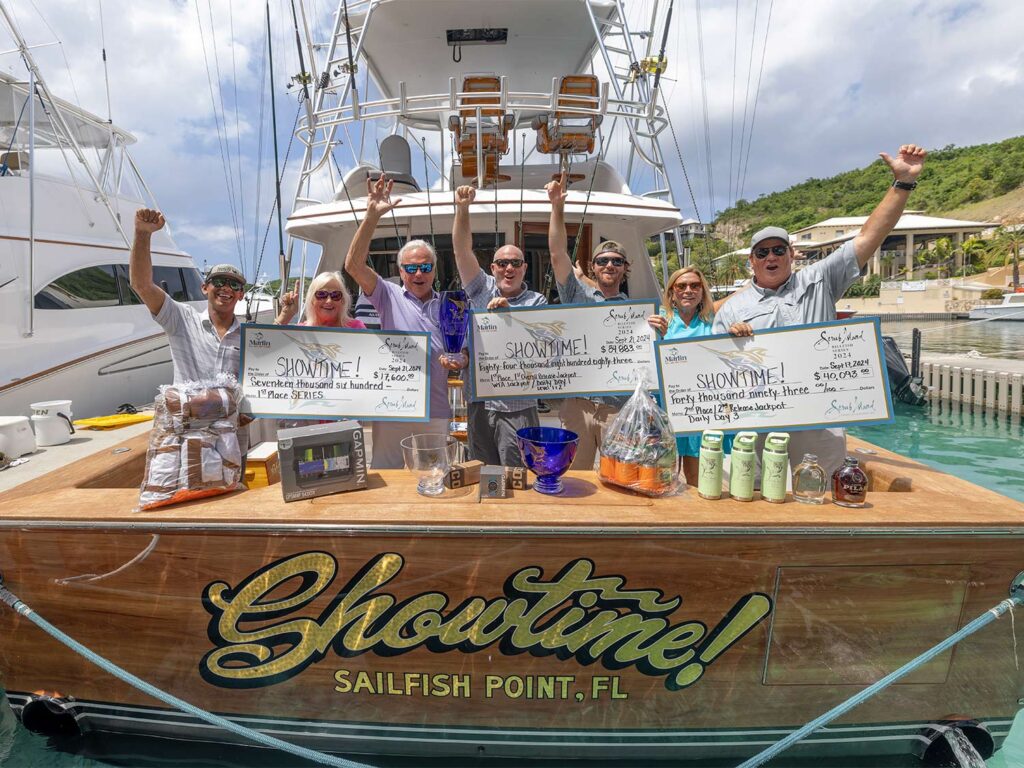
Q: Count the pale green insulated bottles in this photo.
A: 3